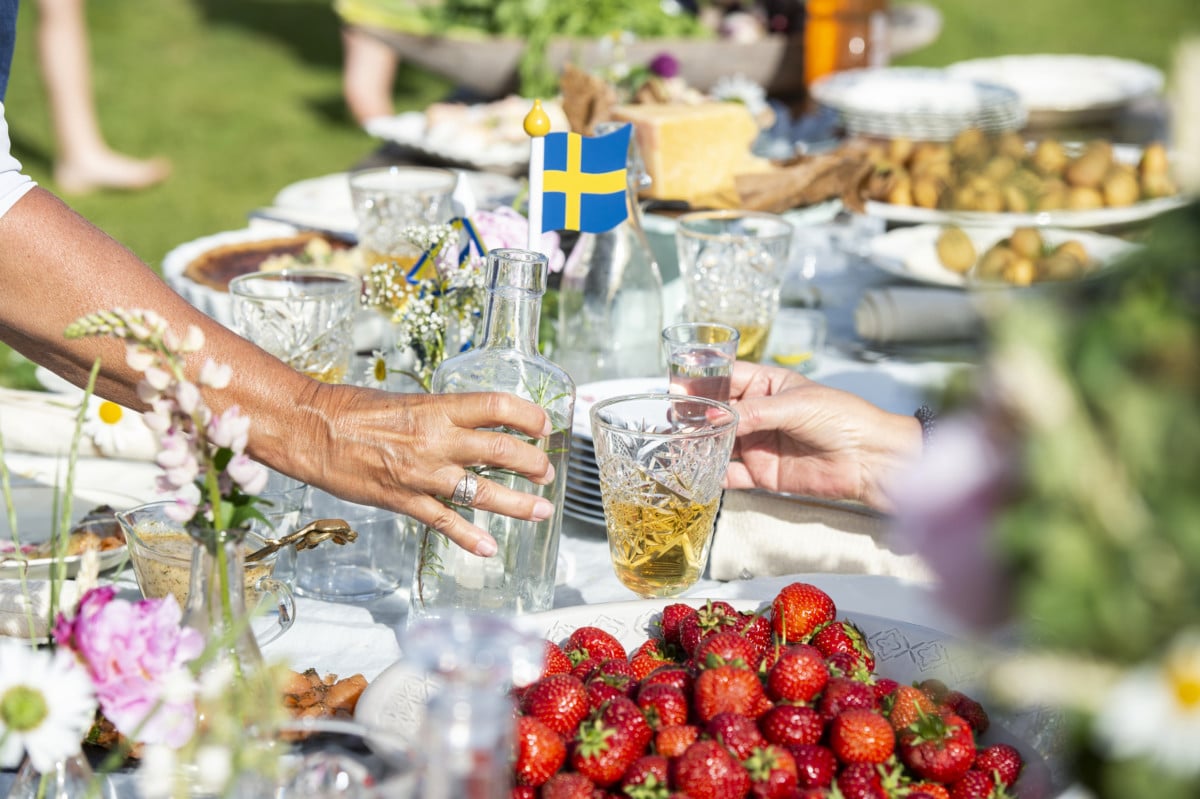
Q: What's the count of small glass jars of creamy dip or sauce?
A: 1